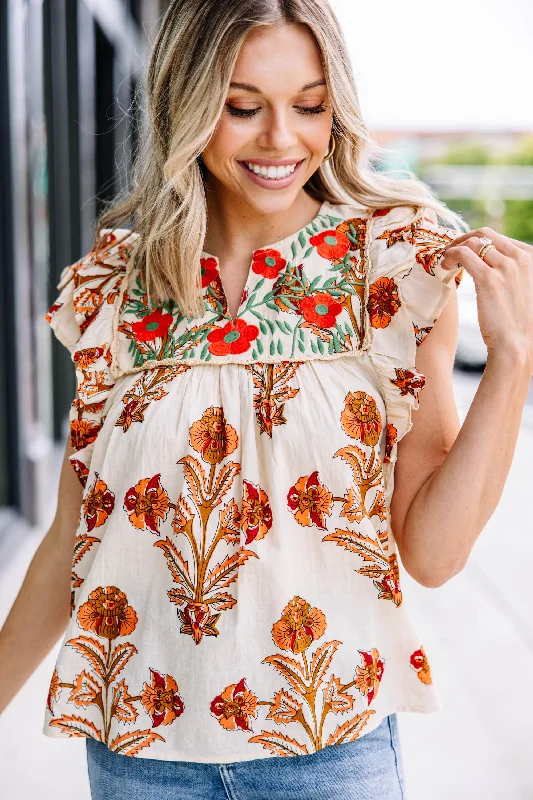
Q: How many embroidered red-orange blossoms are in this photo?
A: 6